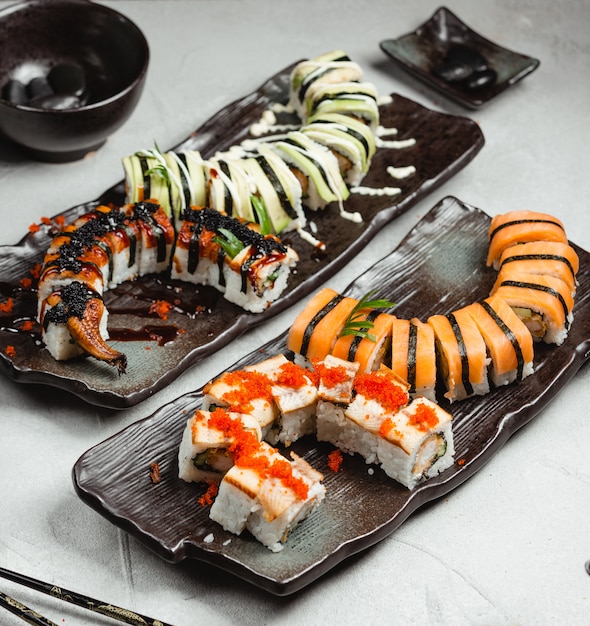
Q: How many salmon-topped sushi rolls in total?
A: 8